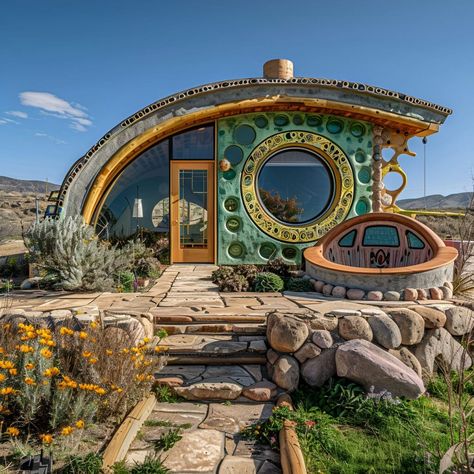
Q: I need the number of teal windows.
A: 3